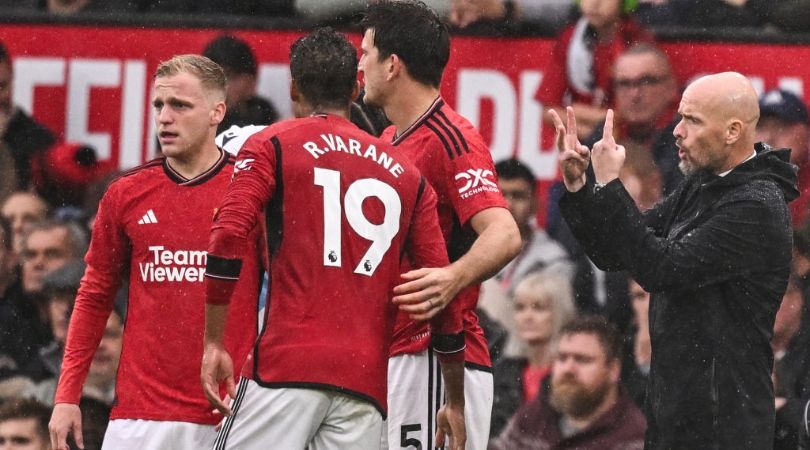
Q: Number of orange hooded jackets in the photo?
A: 0